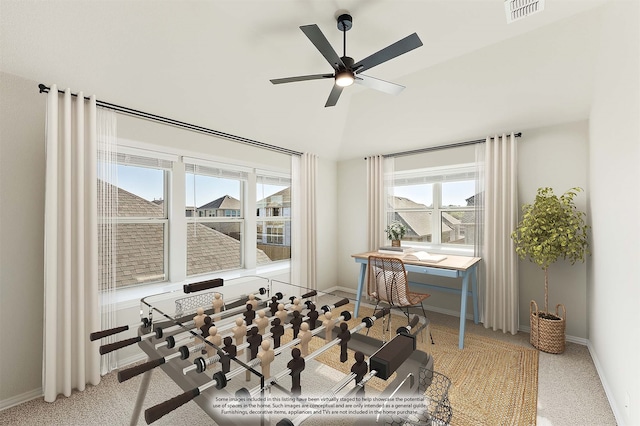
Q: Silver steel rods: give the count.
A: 8